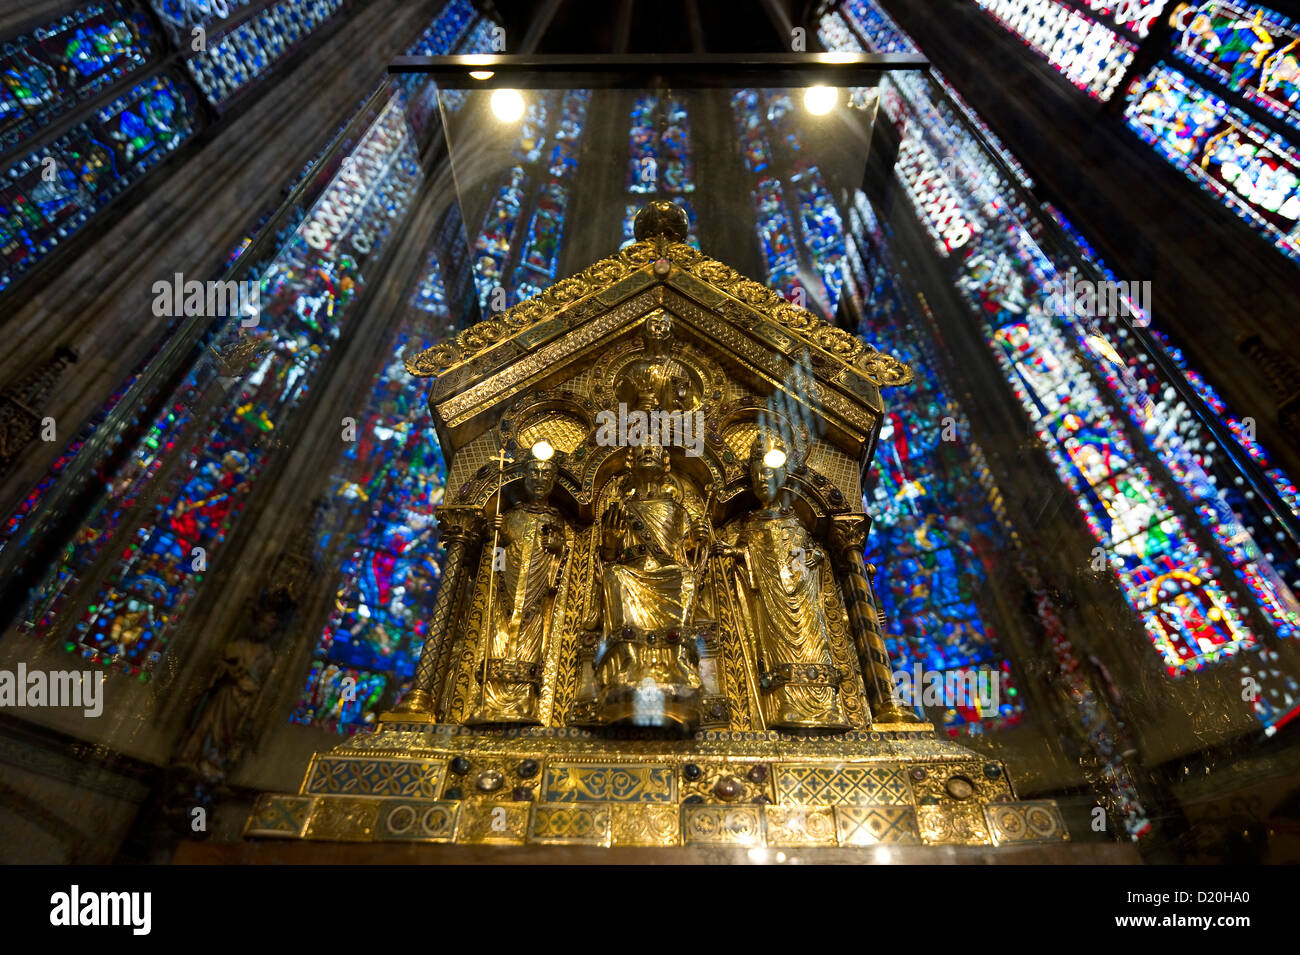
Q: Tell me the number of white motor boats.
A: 0